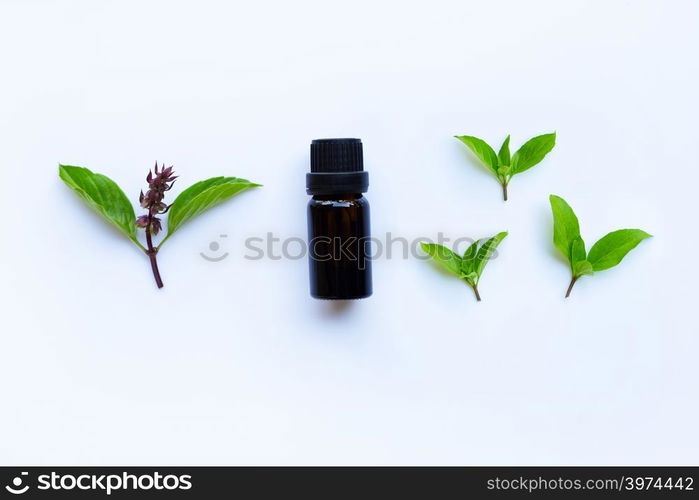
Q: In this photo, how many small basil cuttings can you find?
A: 3